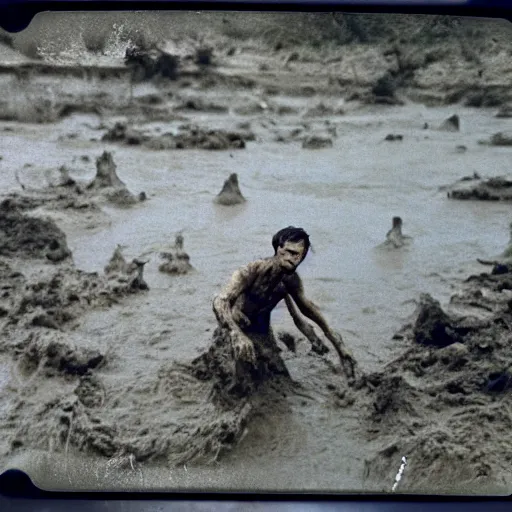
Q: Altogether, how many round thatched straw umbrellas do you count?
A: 0